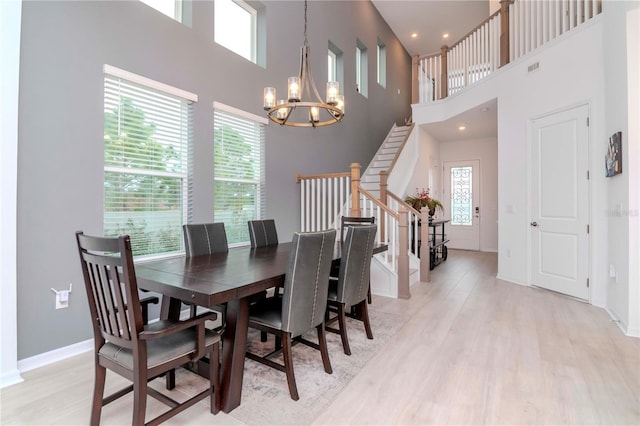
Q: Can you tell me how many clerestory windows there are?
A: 5